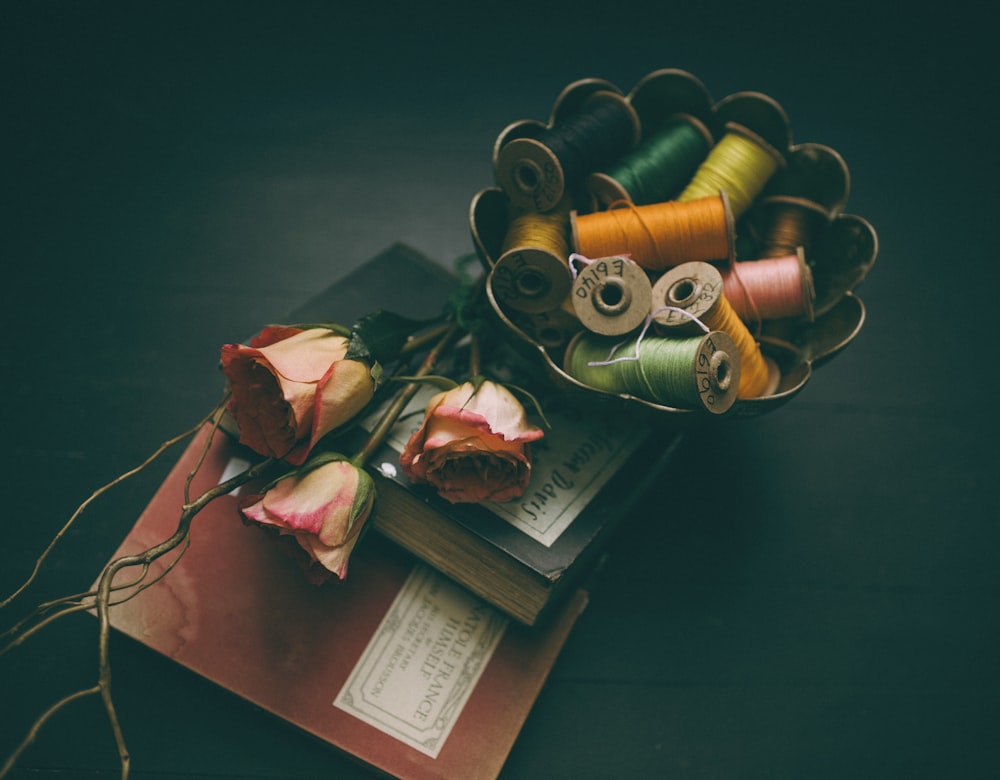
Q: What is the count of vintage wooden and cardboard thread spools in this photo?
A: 11